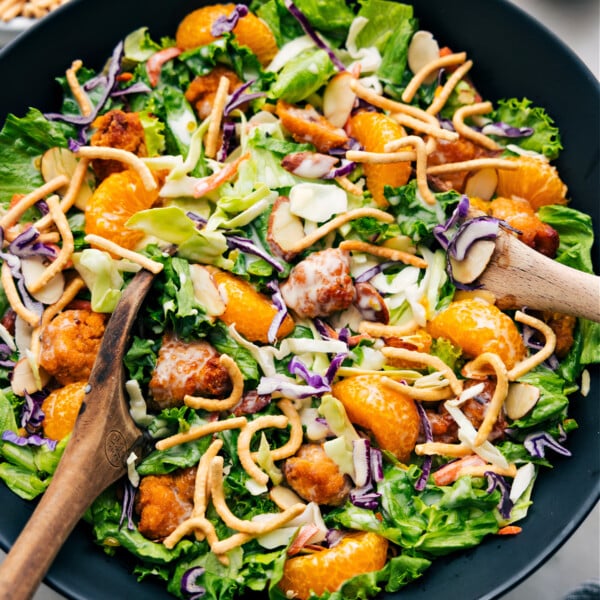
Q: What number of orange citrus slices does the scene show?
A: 9